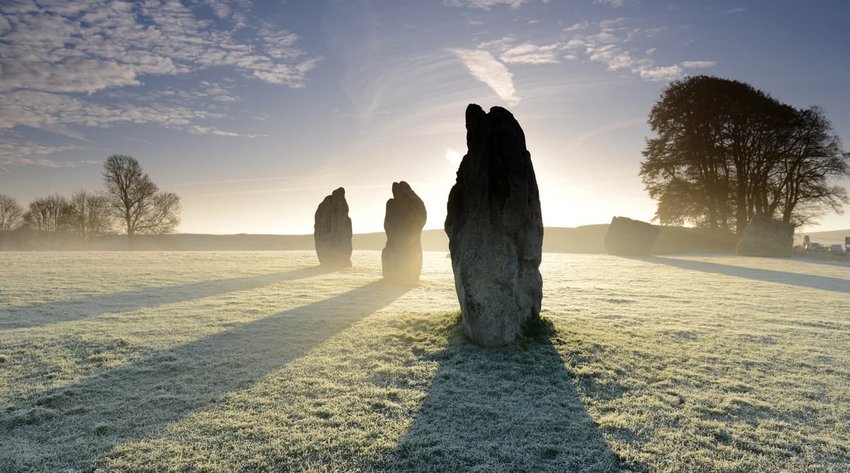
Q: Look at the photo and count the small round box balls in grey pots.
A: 0